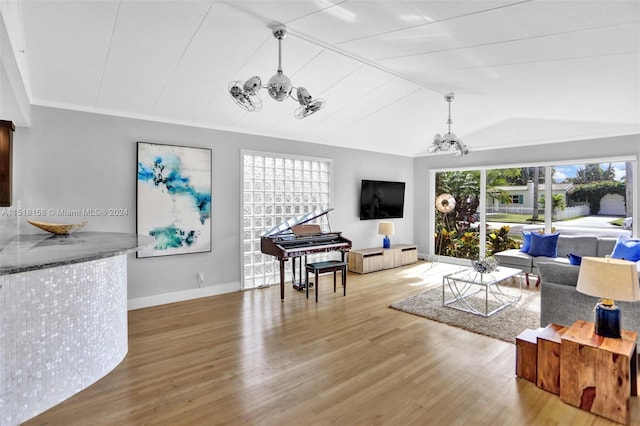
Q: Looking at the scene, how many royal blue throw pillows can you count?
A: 4